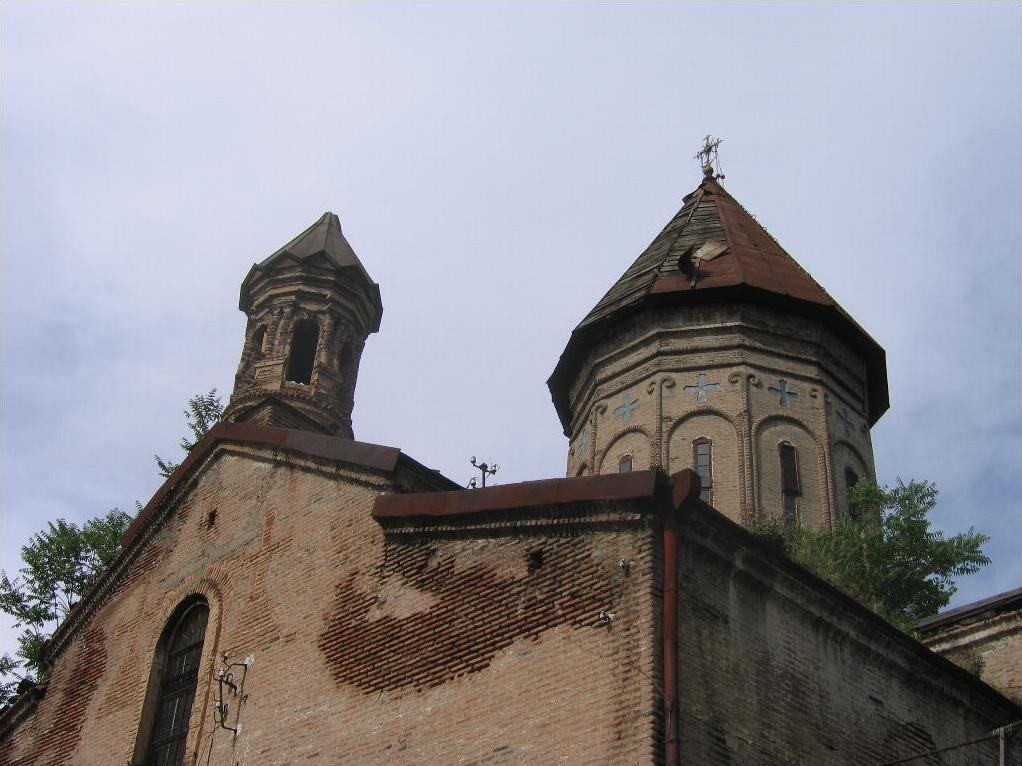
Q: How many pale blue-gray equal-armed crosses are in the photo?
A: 5